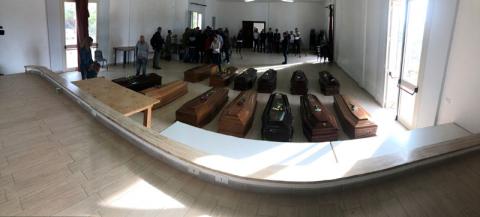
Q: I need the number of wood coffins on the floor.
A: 13